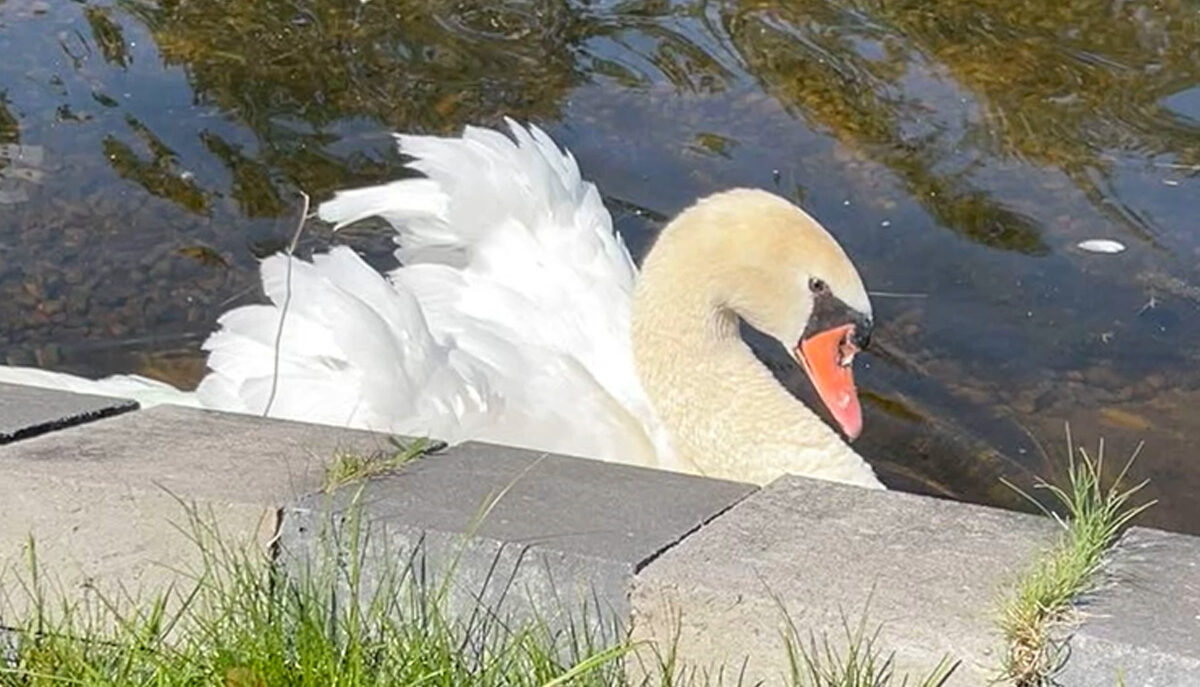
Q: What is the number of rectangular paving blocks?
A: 5